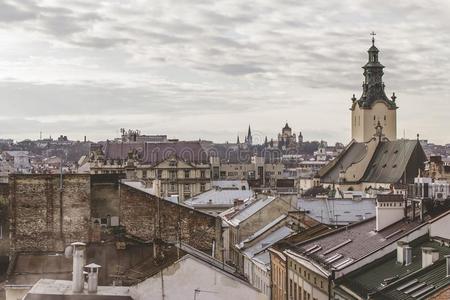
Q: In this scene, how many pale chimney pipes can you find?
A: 2